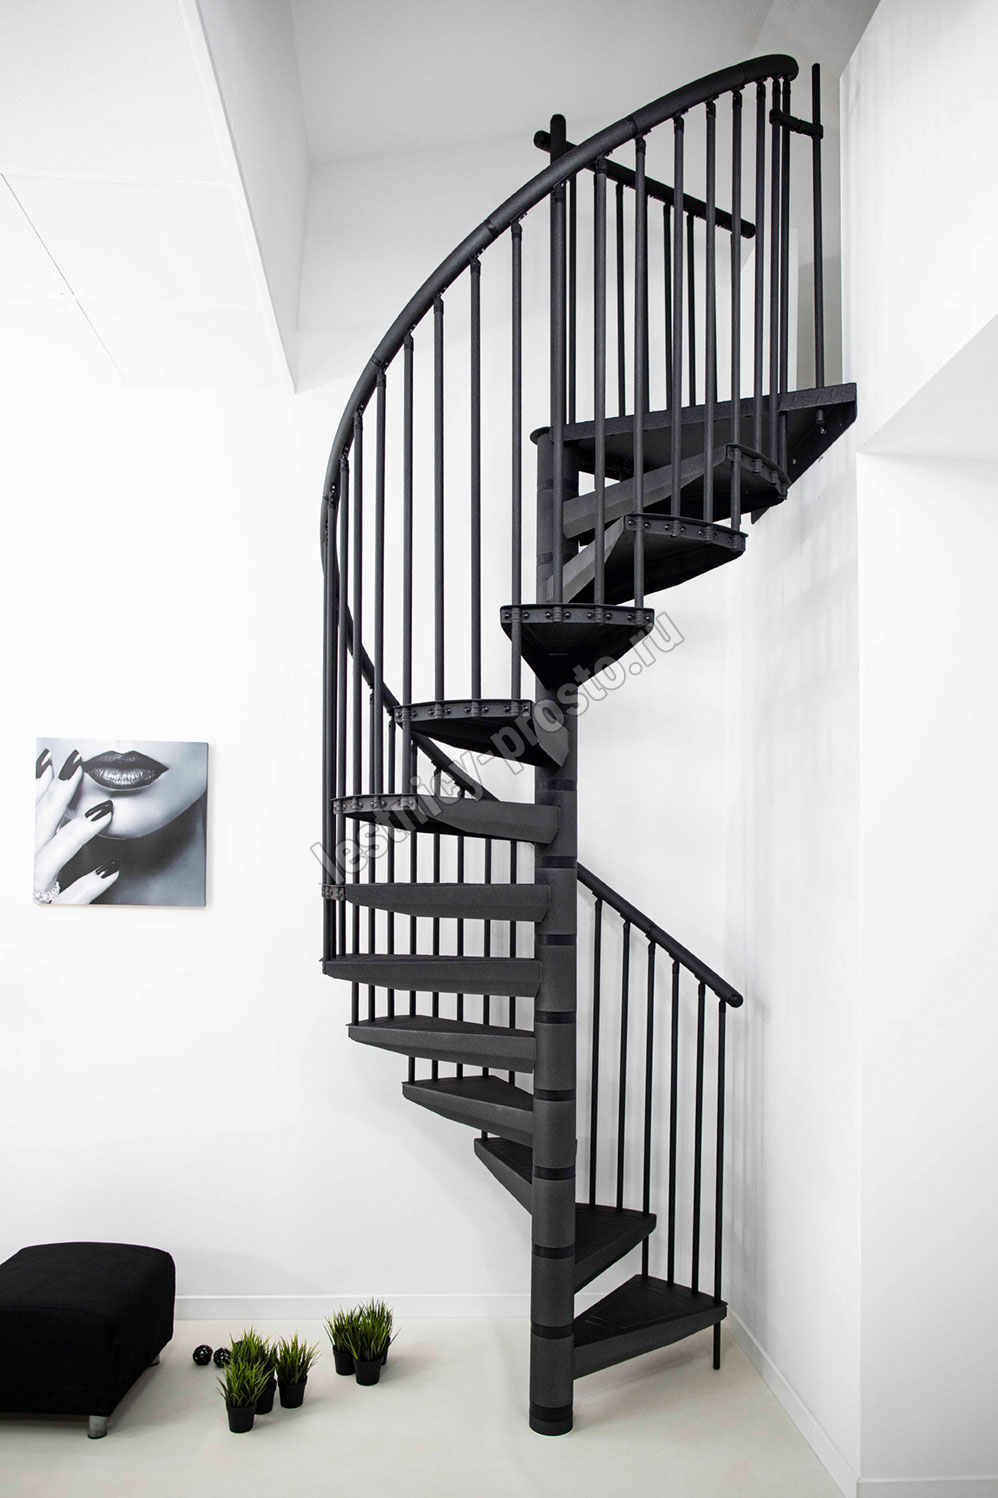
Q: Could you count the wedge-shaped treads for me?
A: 12